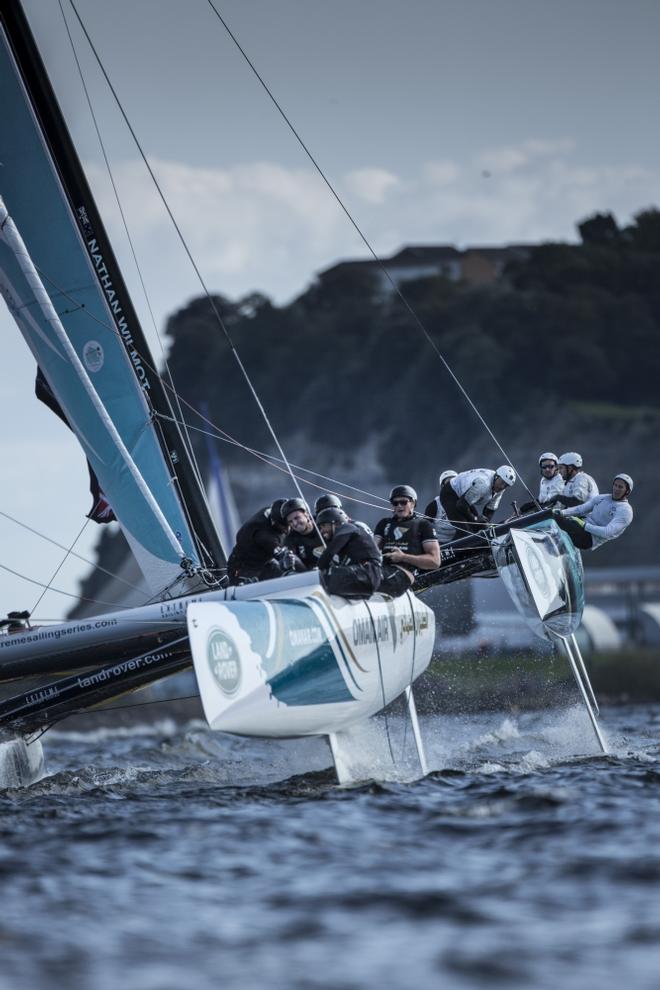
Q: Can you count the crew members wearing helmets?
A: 10